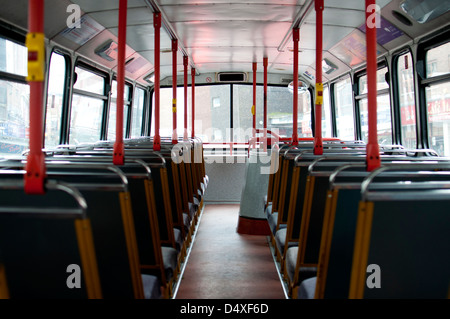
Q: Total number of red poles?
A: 11